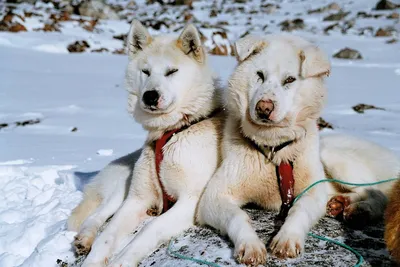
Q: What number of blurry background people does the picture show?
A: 0